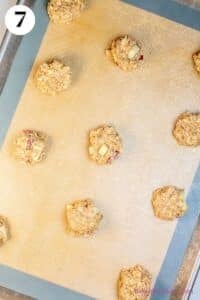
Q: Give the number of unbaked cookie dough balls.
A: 11